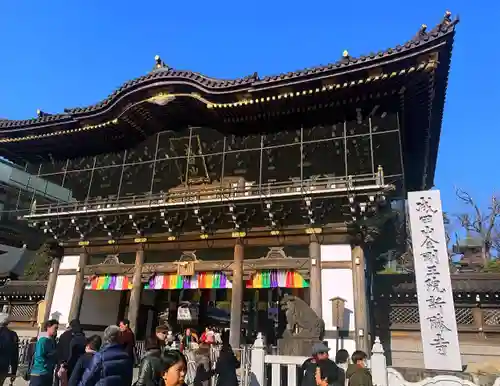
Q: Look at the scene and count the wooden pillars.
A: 6